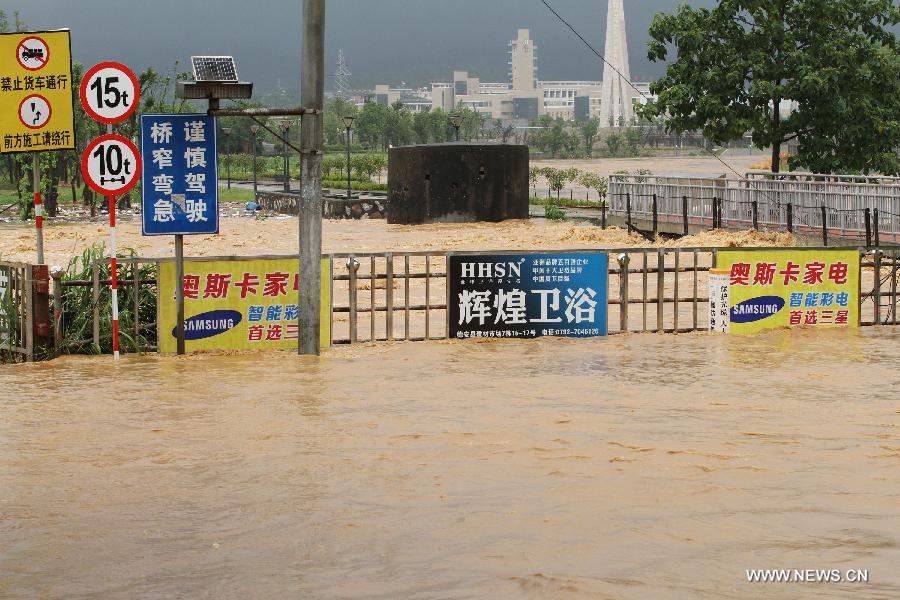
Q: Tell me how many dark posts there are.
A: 11